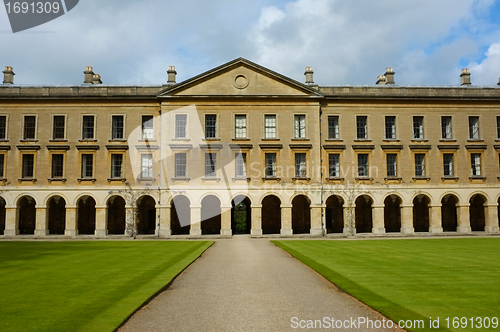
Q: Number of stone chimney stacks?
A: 8